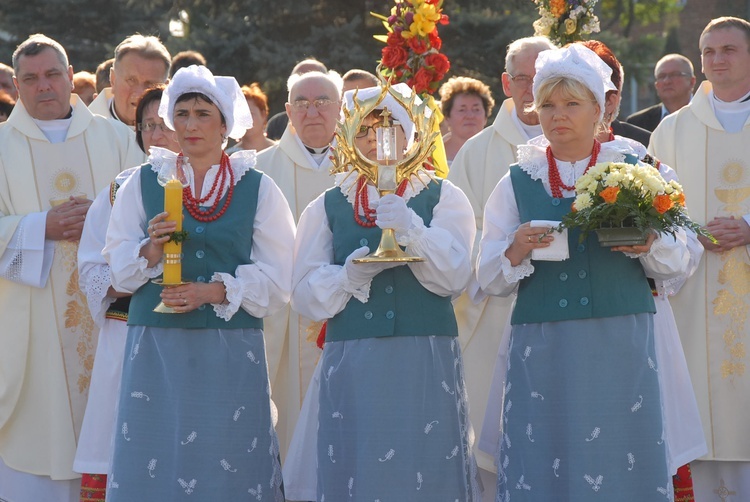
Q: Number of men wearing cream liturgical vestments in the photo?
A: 5